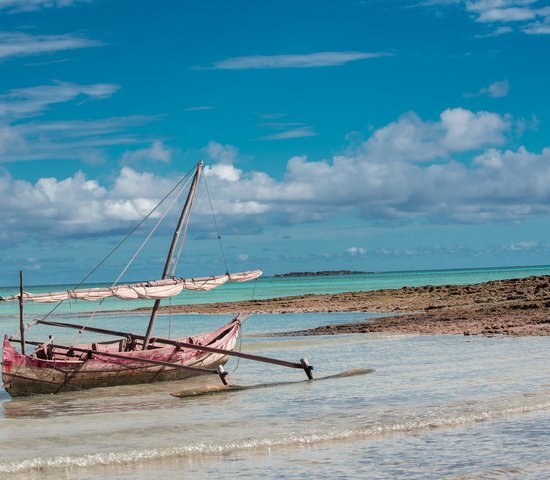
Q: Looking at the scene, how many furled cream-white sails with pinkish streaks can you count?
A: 1